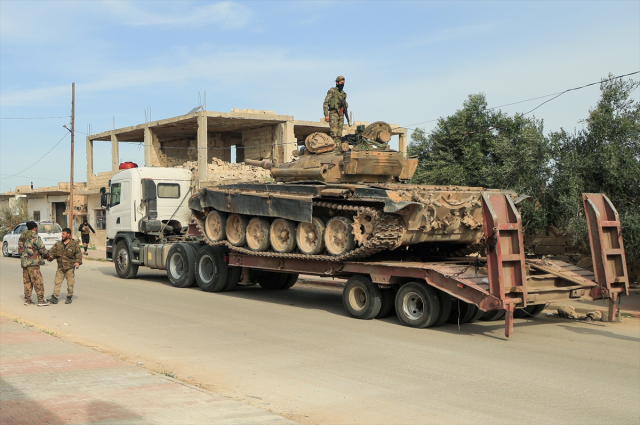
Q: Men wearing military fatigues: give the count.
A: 3